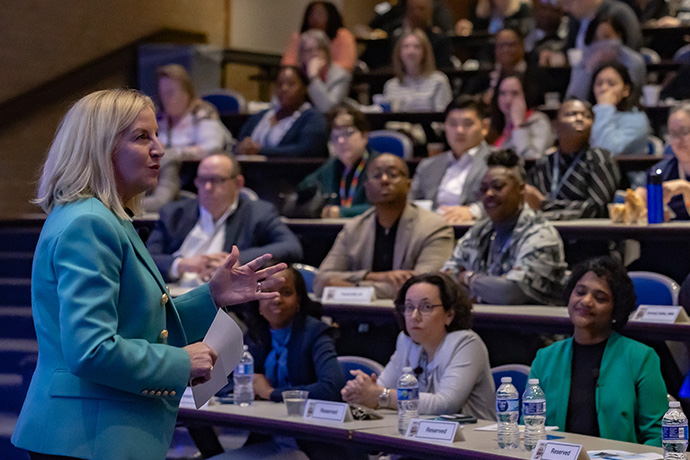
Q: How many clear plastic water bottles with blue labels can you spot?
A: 5